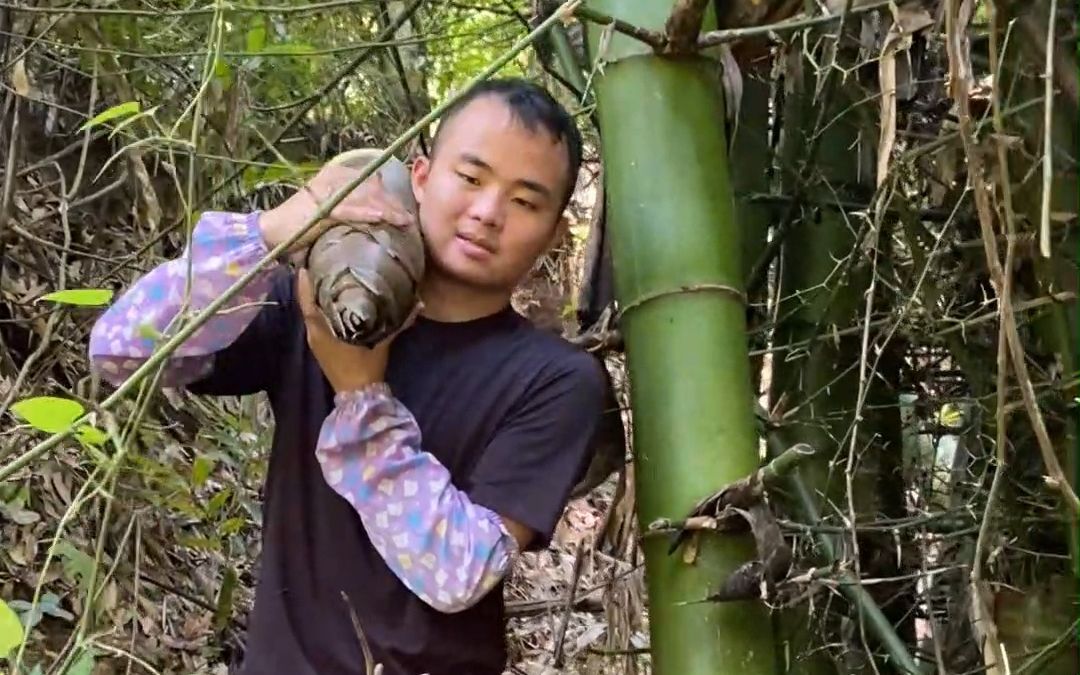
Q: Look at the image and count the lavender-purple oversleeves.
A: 2